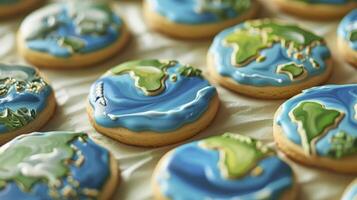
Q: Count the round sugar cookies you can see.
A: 12